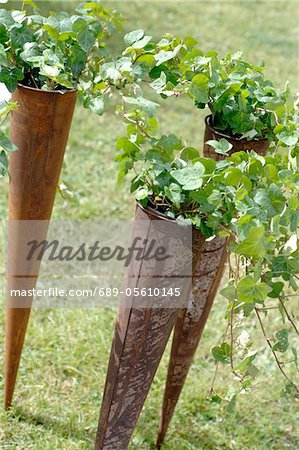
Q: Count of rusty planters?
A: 3